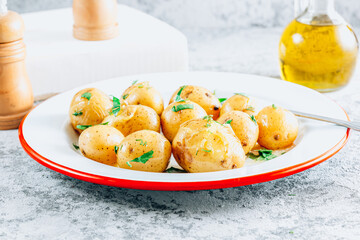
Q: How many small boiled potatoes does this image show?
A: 11